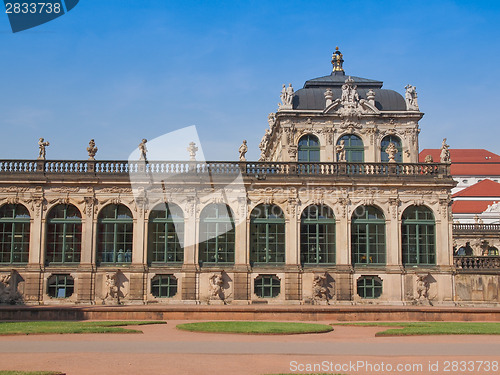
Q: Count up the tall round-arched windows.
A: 12